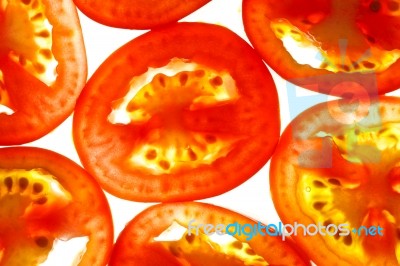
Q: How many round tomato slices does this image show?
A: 7